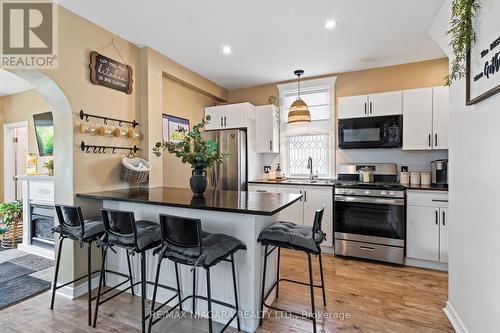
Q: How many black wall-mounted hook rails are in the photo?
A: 2